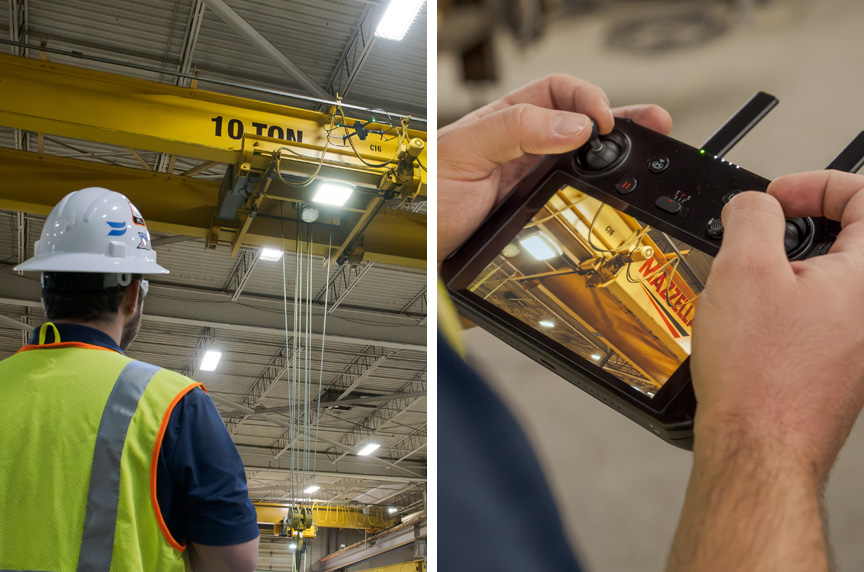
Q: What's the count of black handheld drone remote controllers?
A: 1